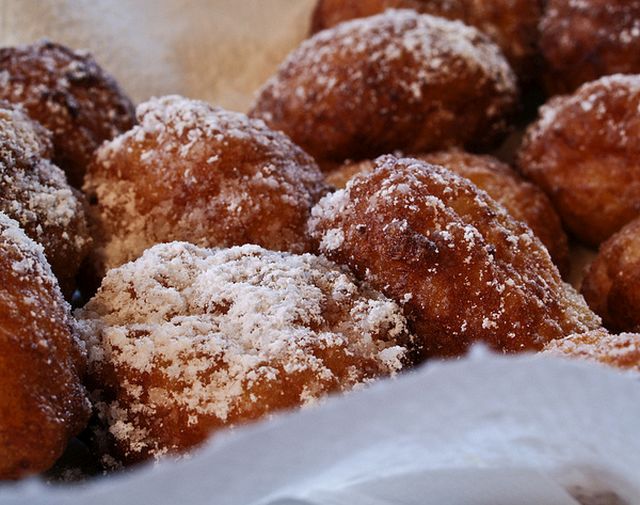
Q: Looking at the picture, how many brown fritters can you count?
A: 13